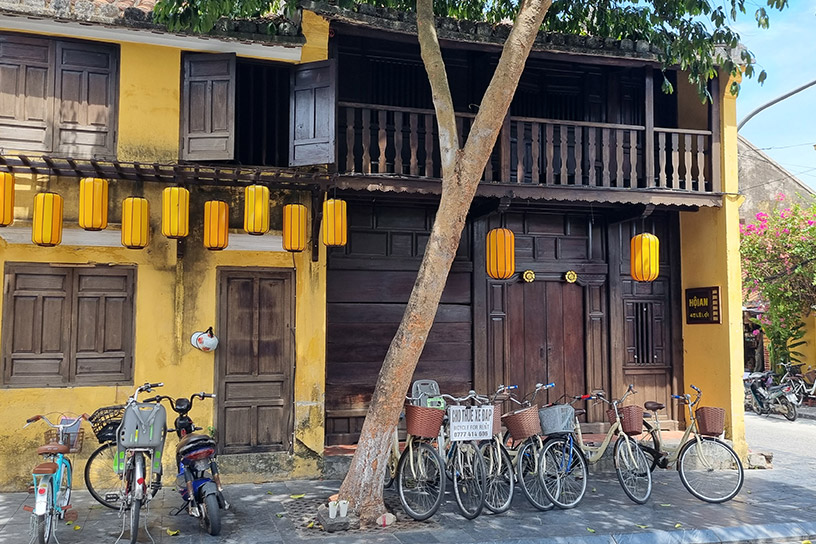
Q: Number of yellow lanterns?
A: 11